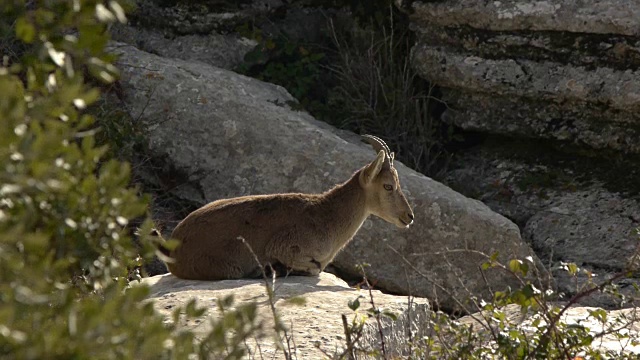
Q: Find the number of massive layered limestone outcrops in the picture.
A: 1